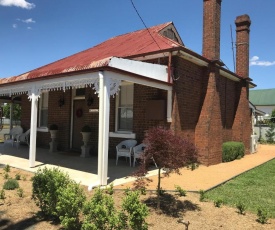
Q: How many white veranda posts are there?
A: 2